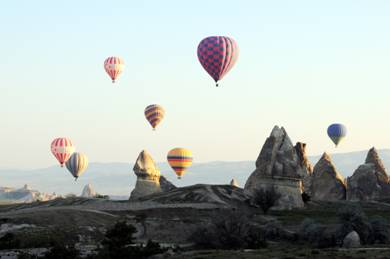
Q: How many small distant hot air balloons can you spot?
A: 6